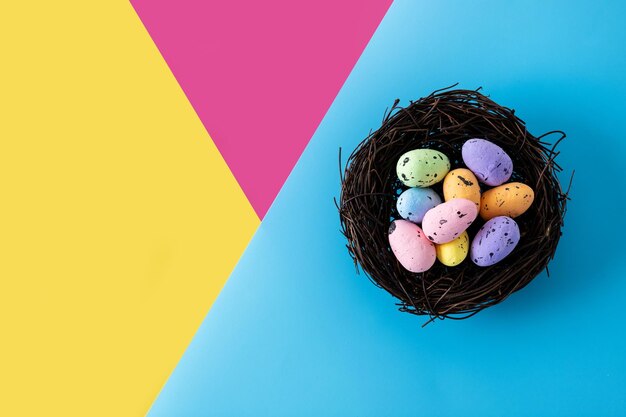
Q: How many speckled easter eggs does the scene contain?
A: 9